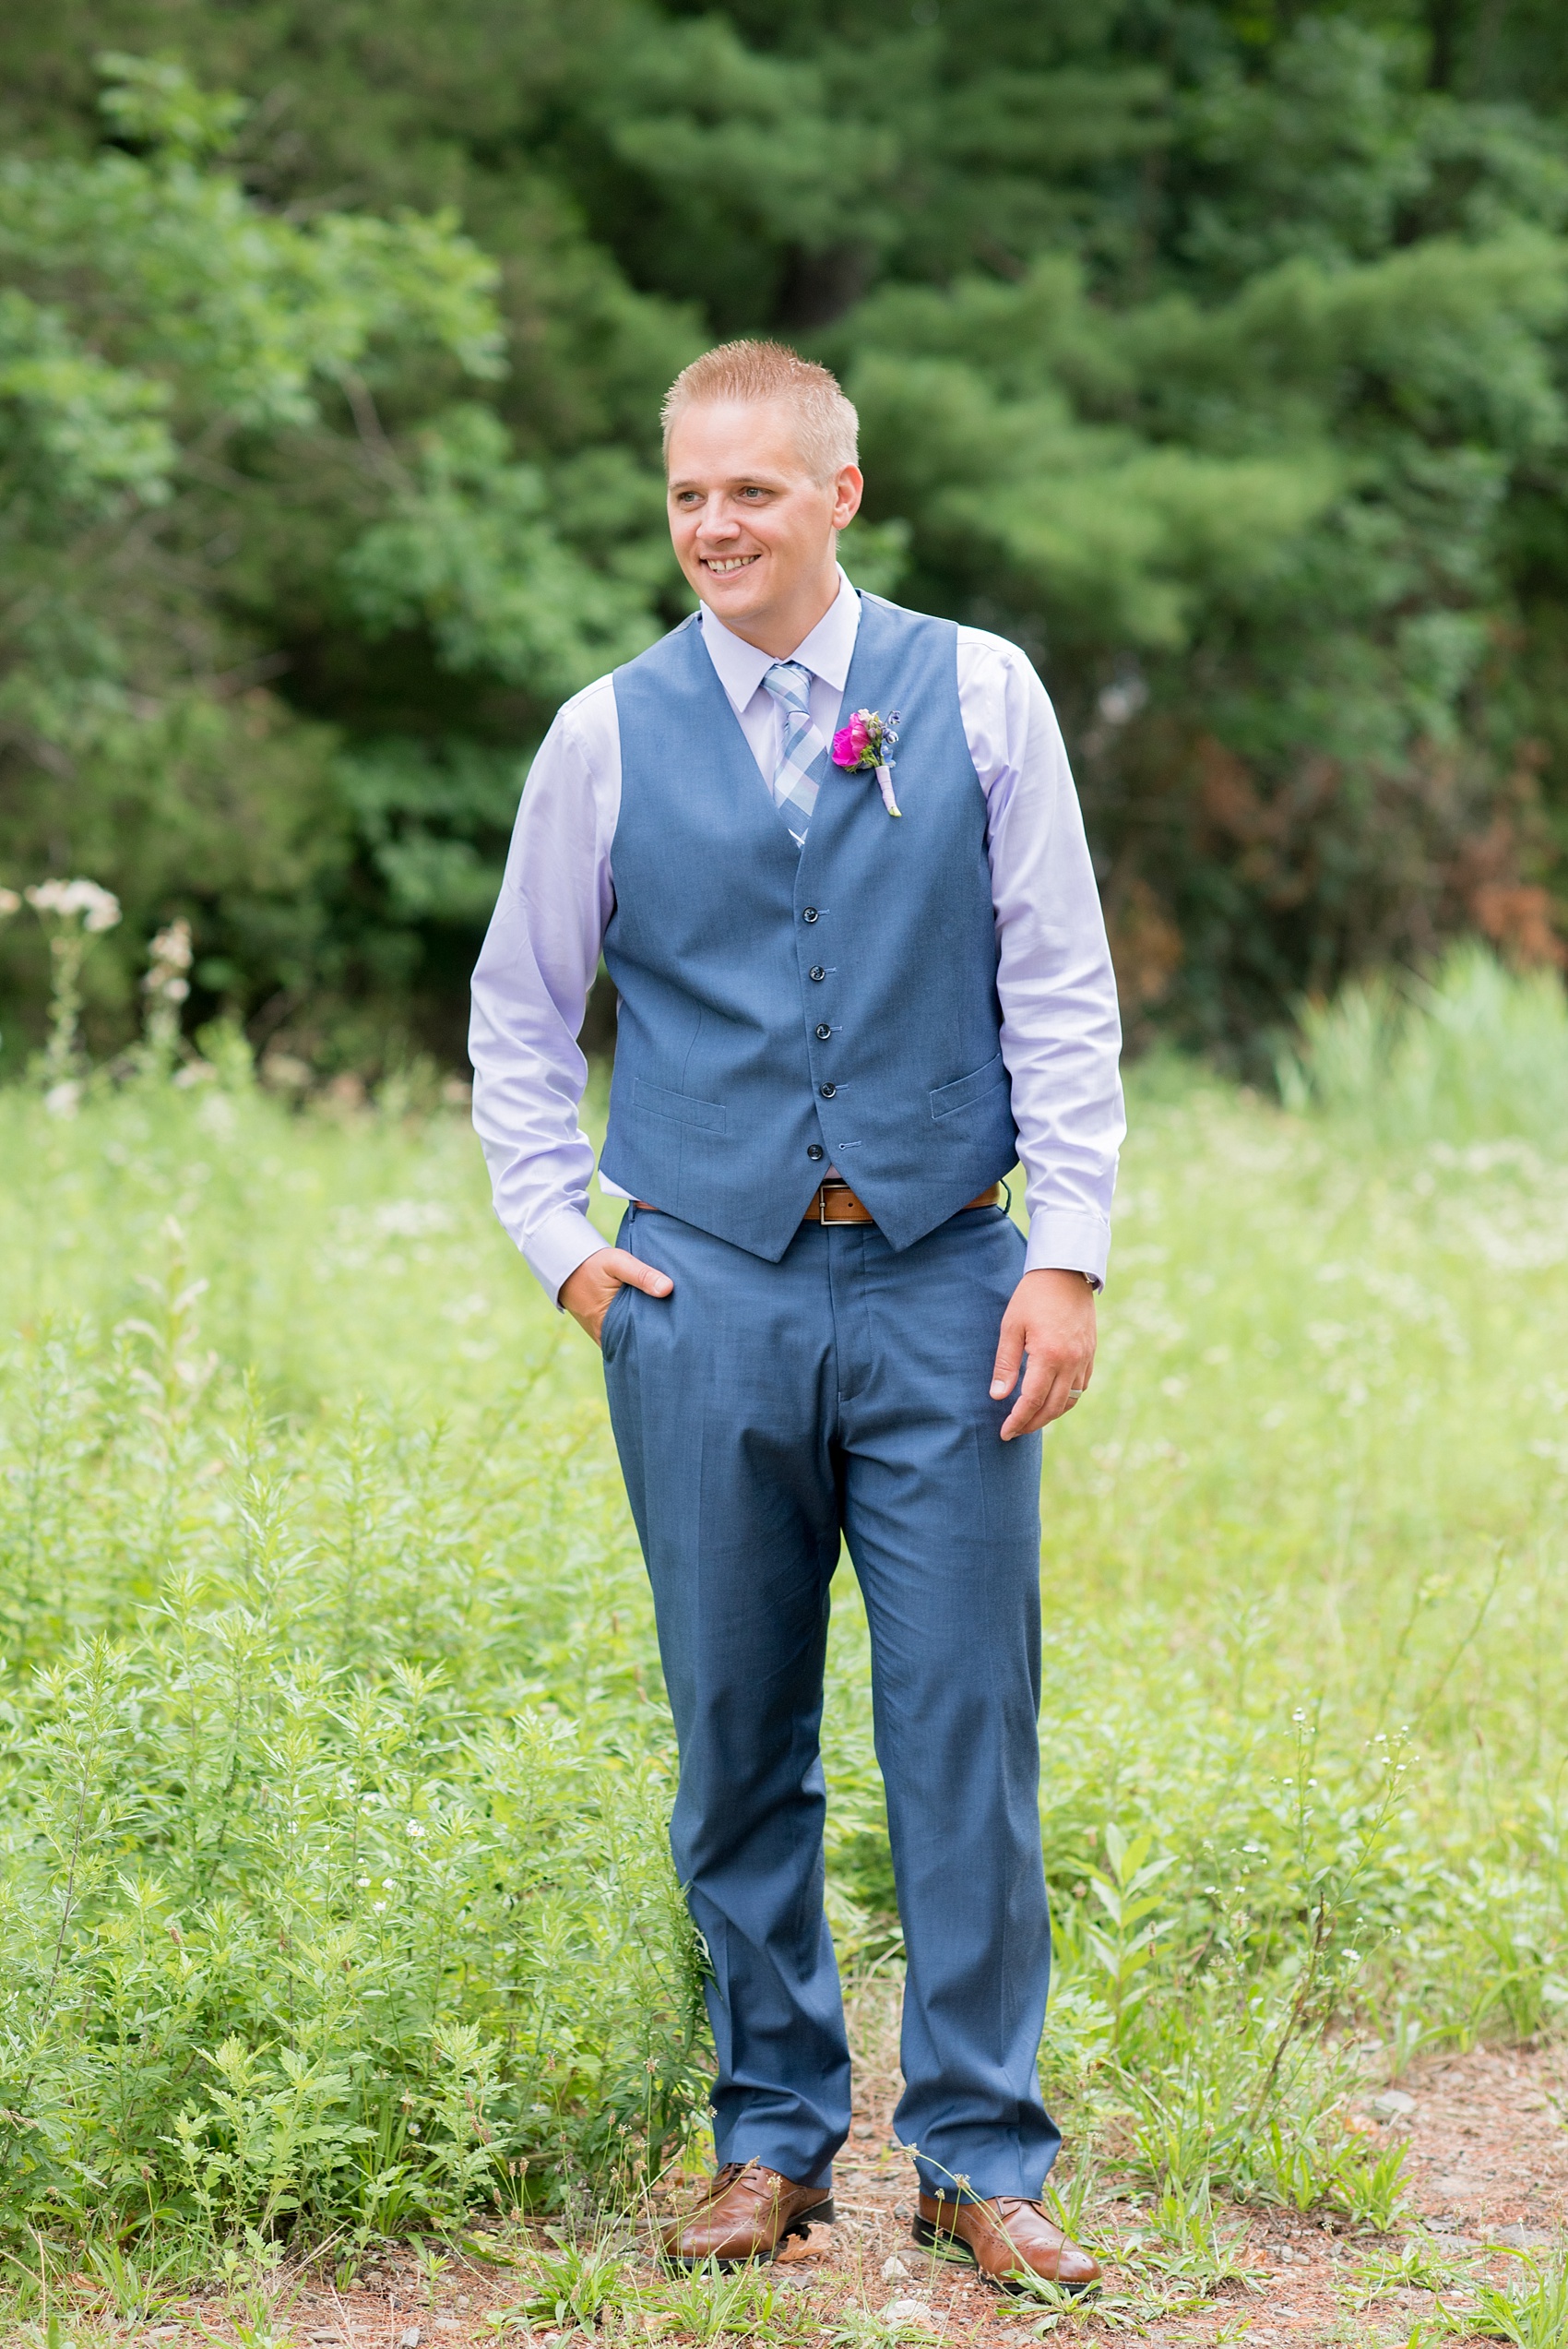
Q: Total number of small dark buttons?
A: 5